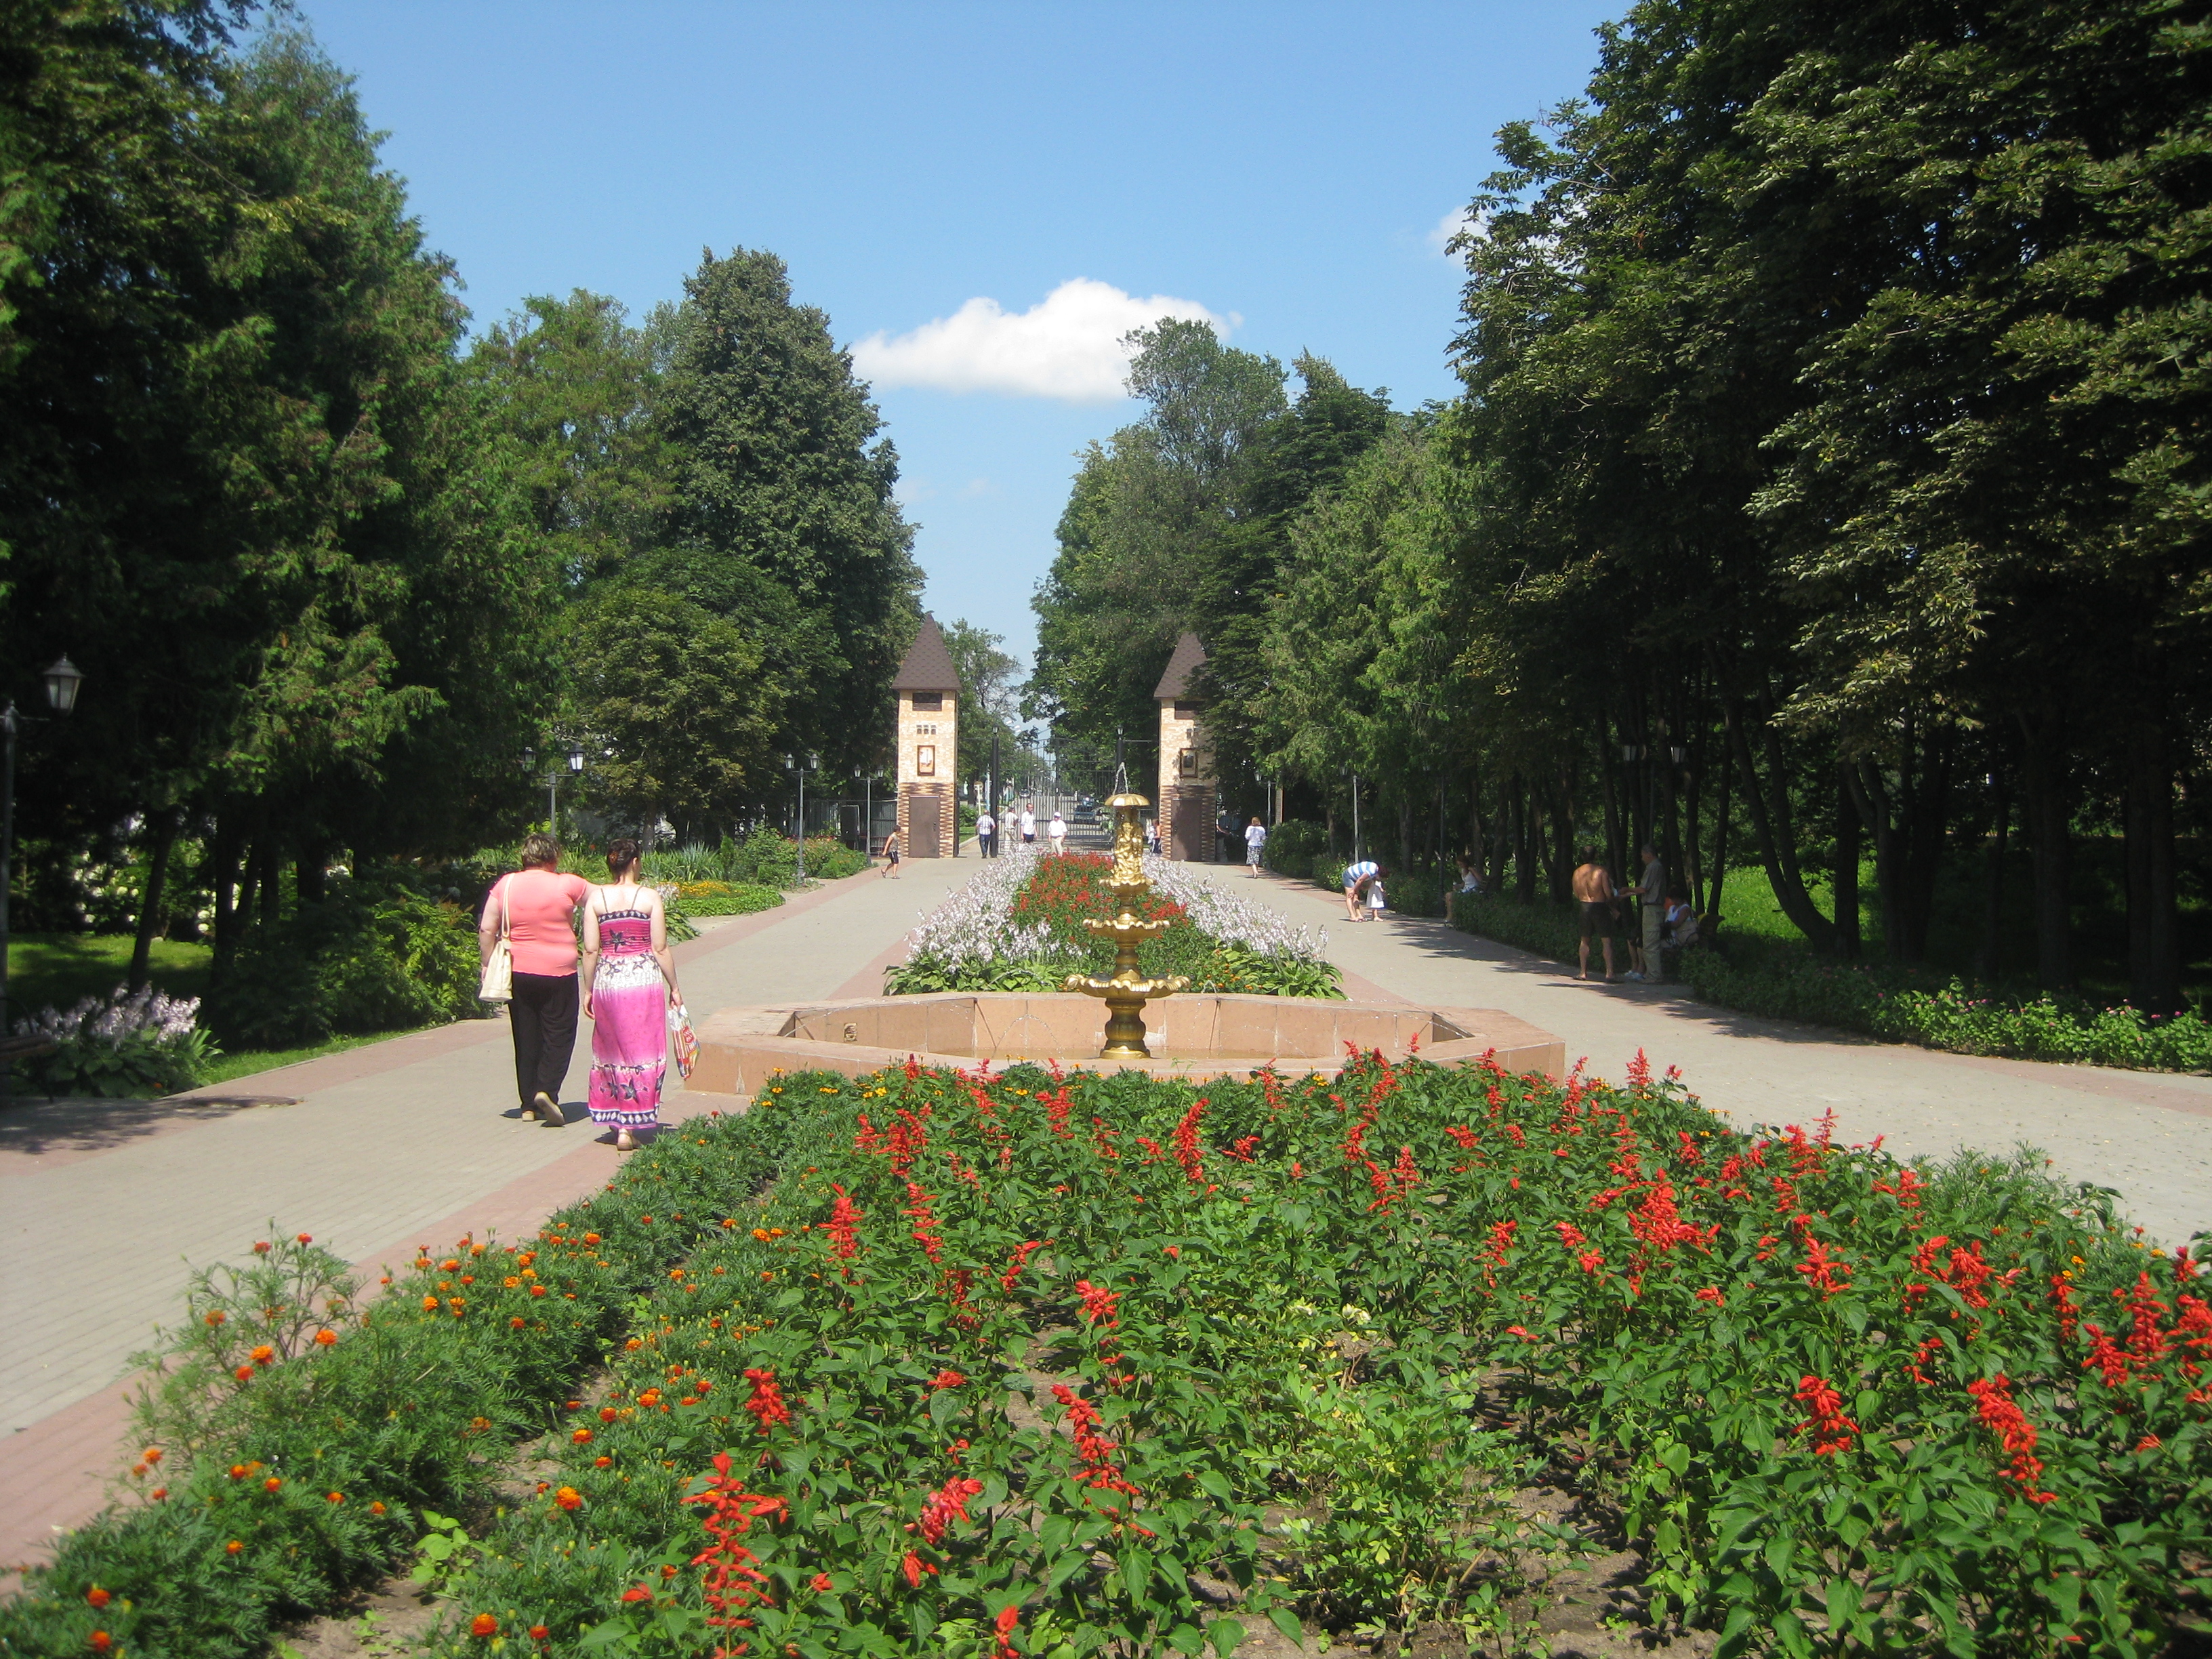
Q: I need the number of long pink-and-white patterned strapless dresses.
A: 1